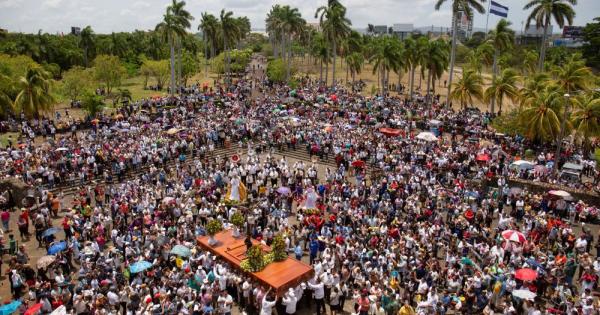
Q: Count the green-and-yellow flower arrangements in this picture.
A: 4